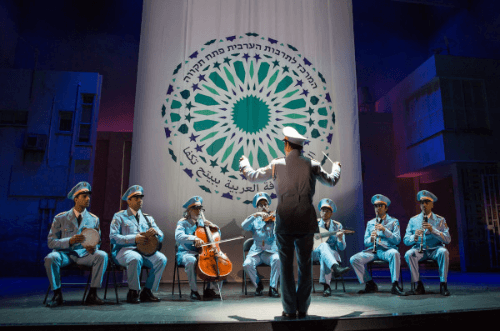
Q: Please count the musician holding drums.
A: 2